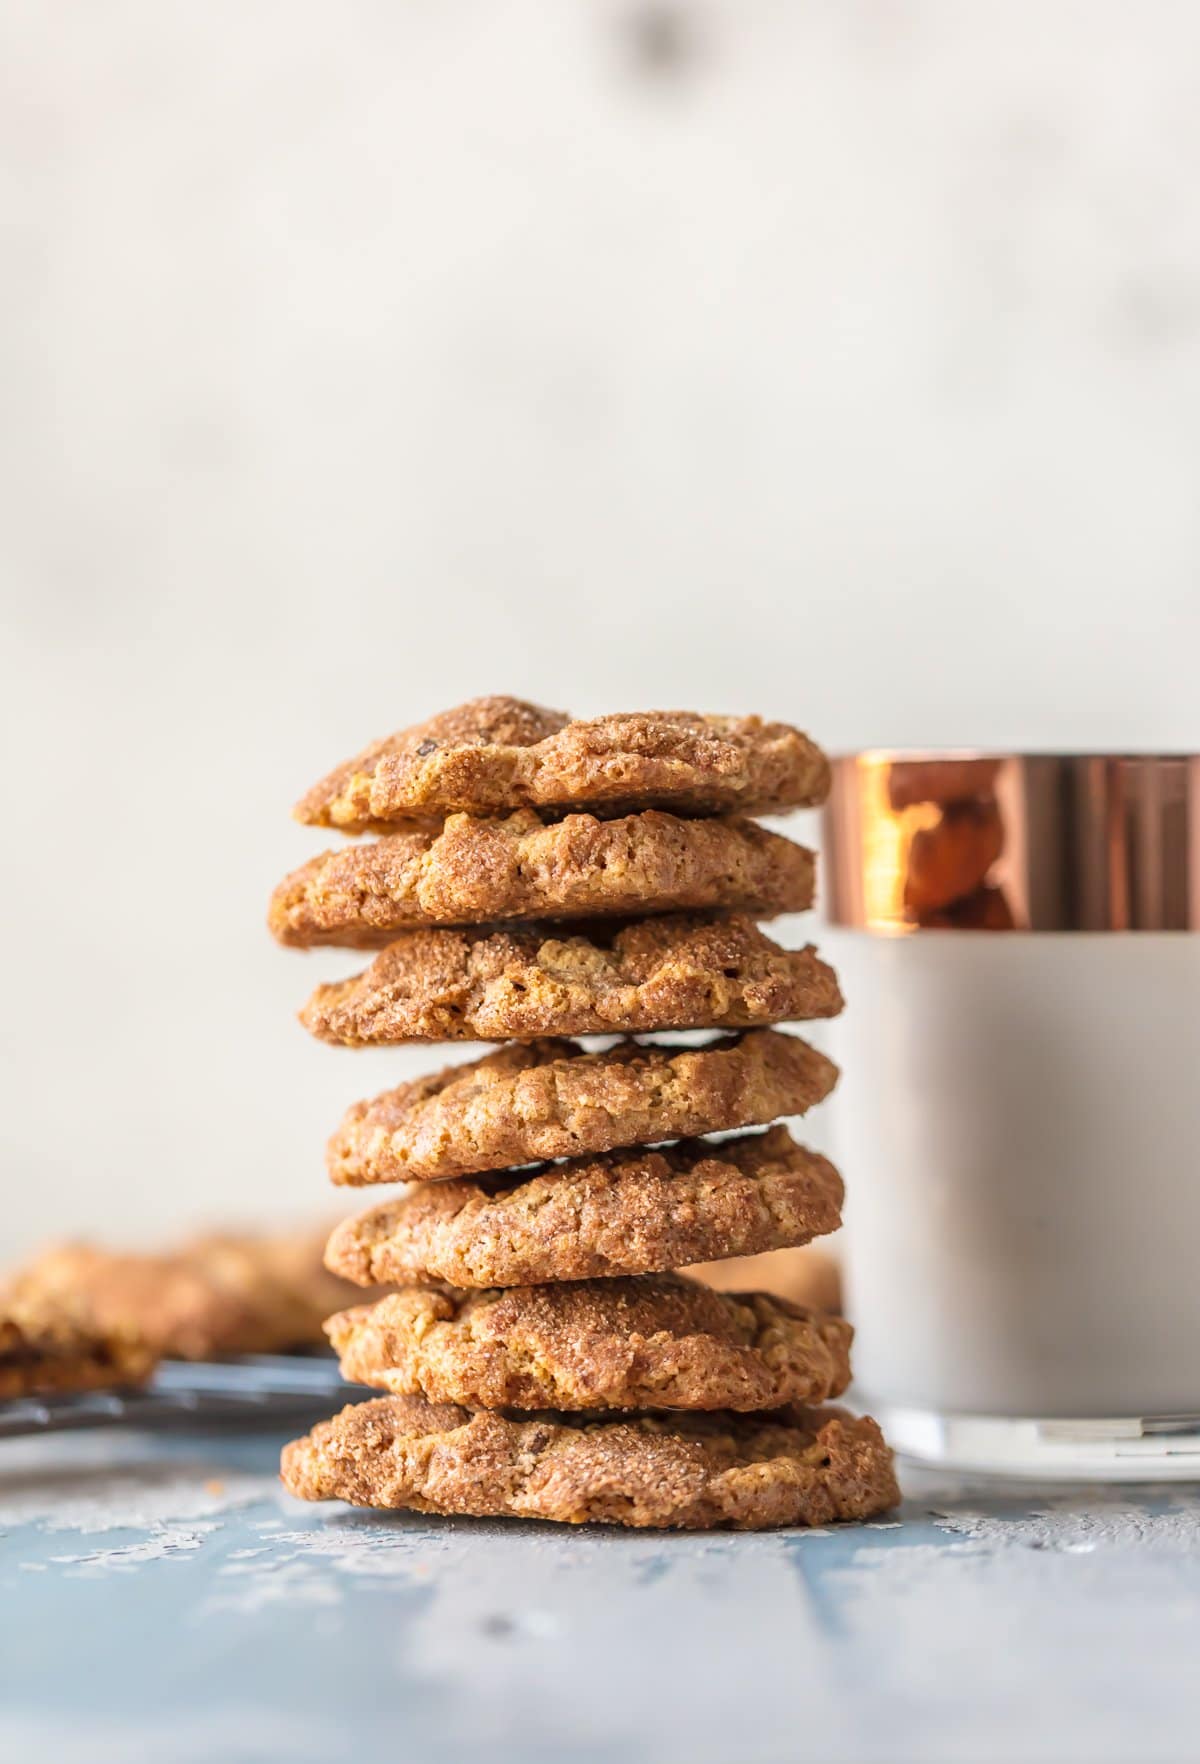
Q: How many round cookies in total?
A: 7